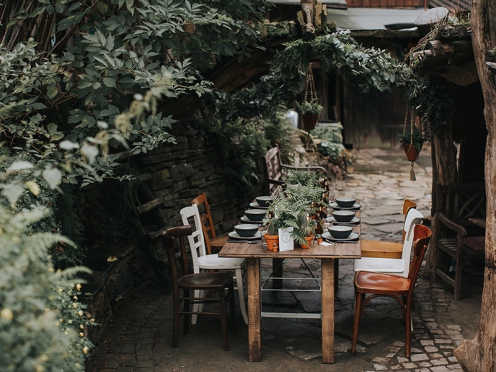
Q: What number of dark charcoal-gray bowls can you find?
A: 6